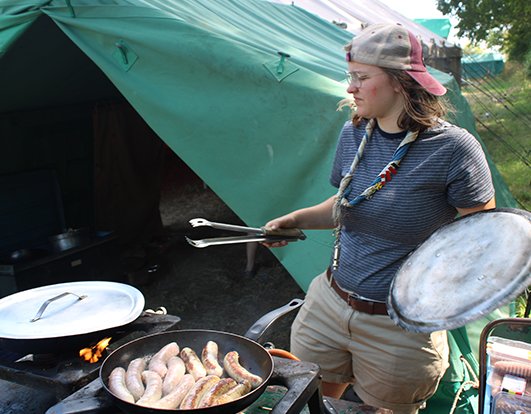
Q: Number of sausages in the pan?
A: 12